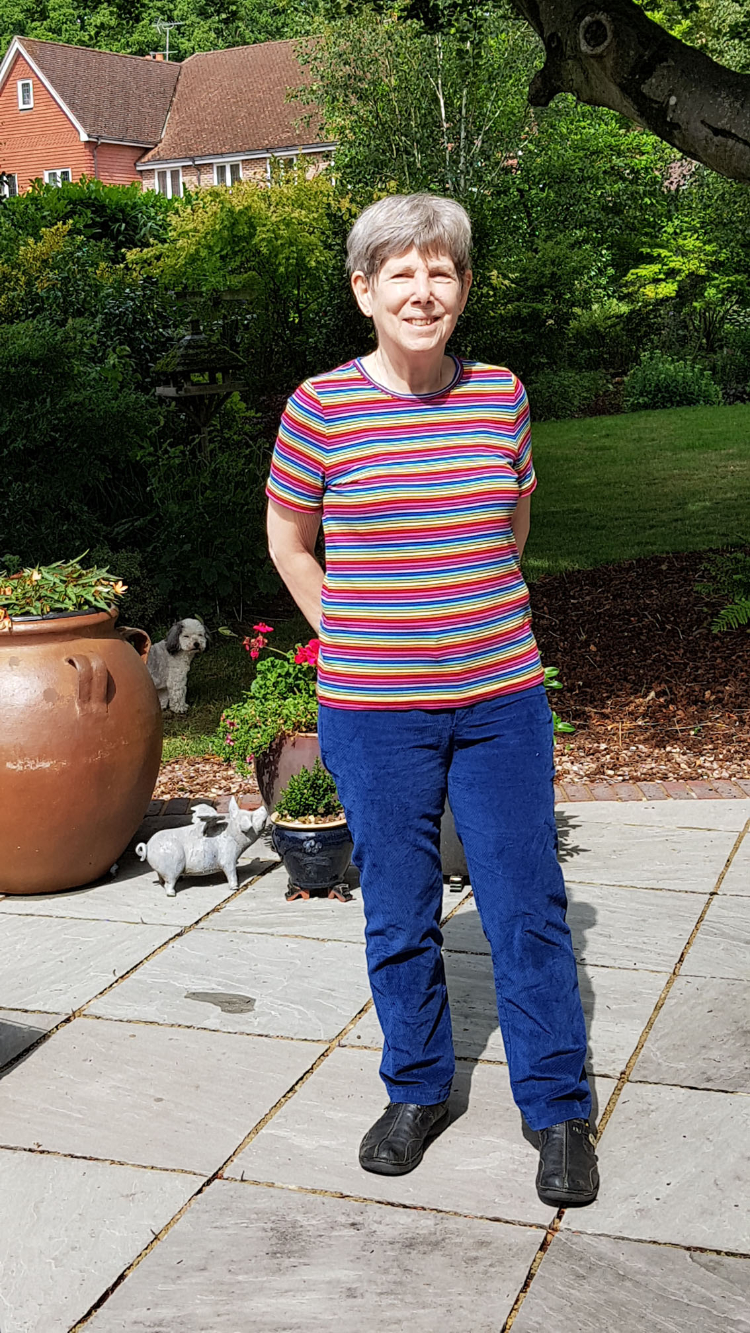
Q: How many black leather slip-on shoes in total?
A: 2